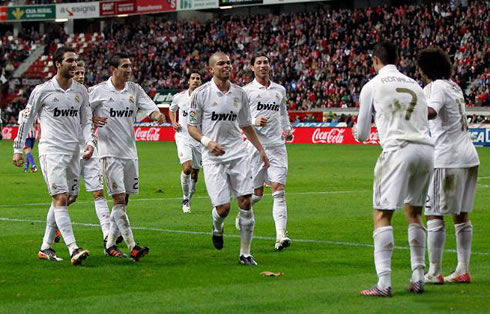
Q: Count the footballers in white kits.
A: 8